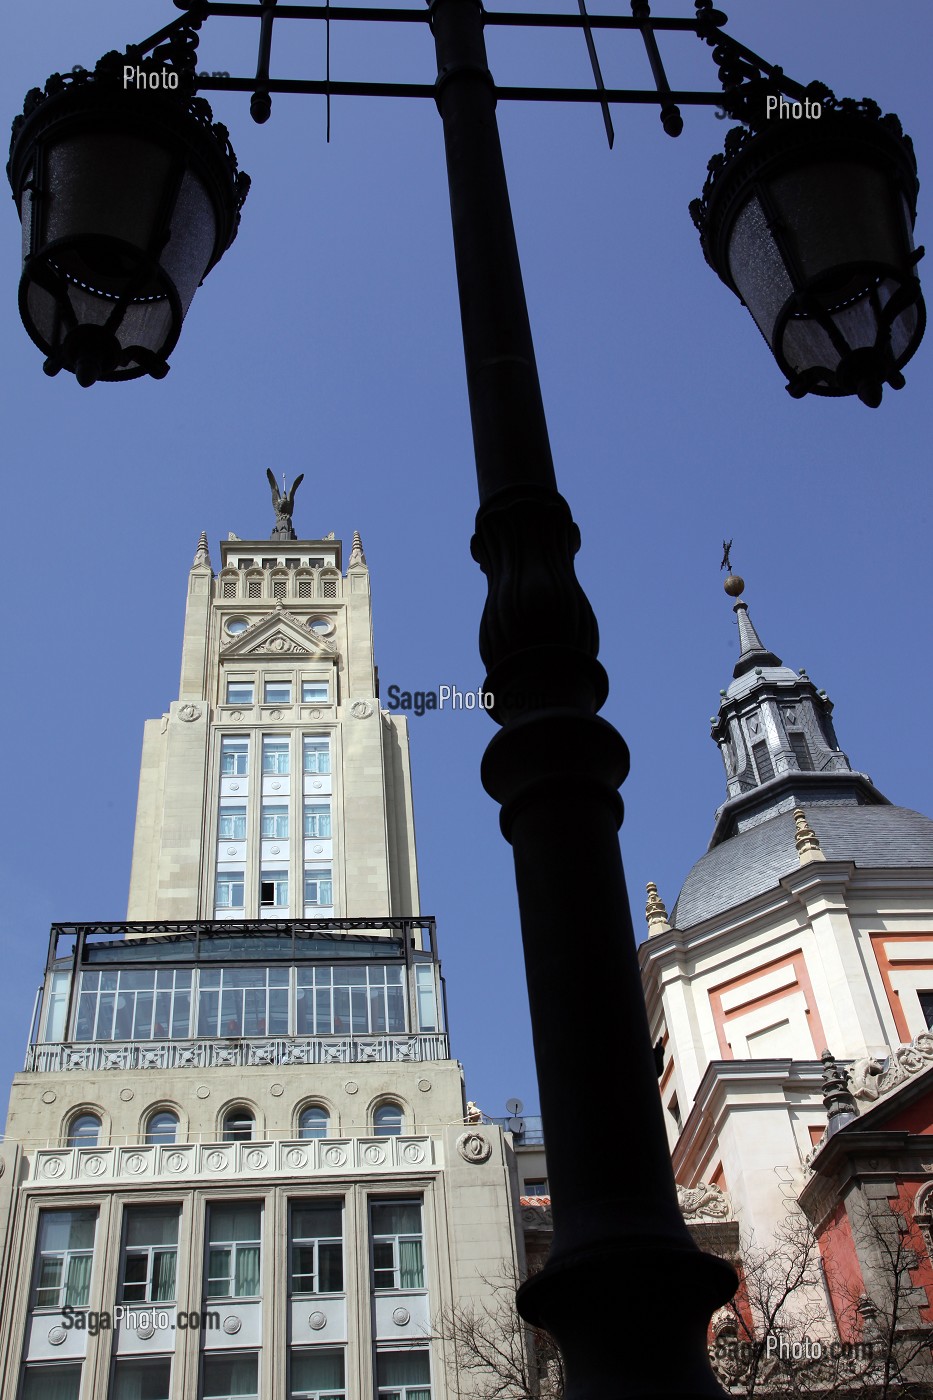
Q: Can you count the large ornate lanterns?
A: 2